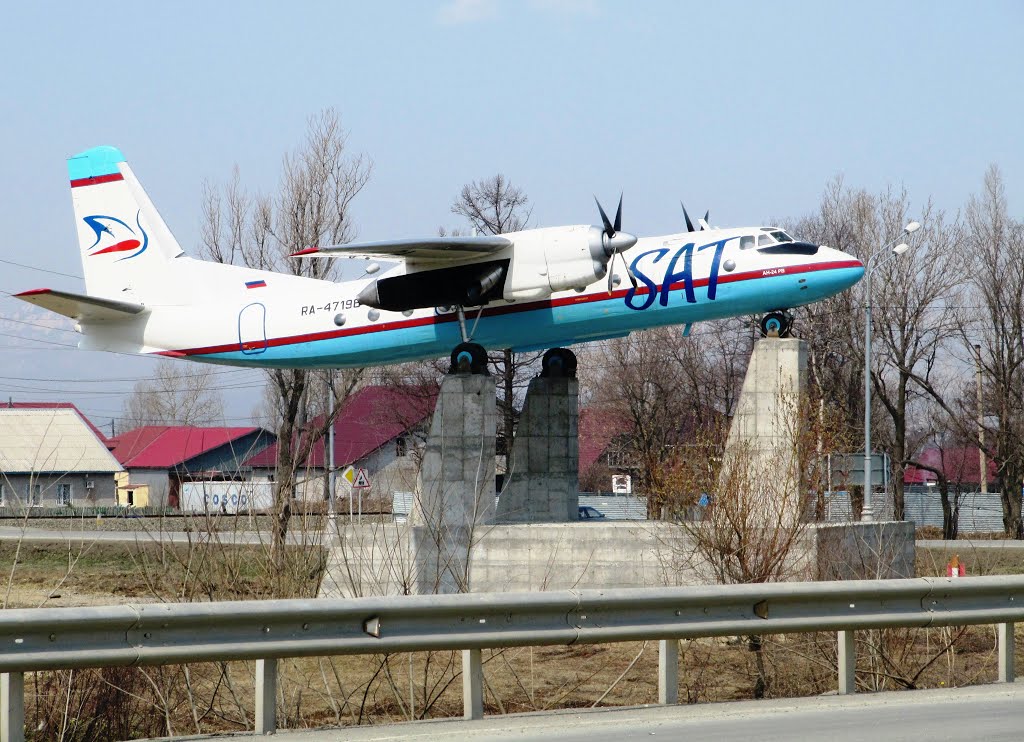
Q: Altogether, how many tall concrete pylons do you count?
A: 3